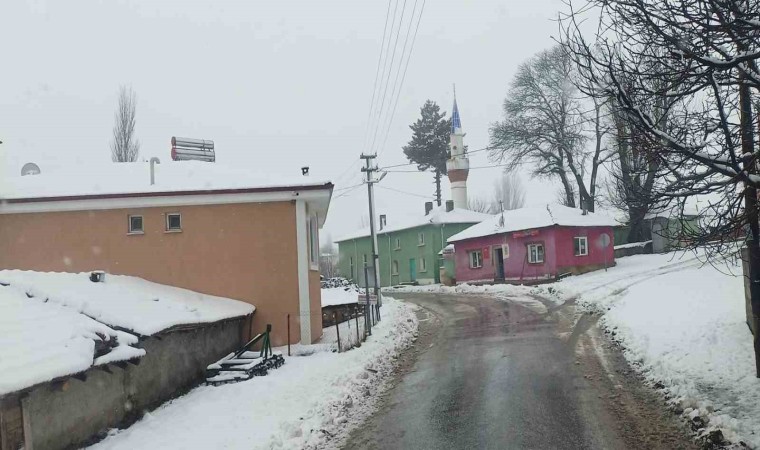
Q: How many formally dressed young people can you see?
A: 0